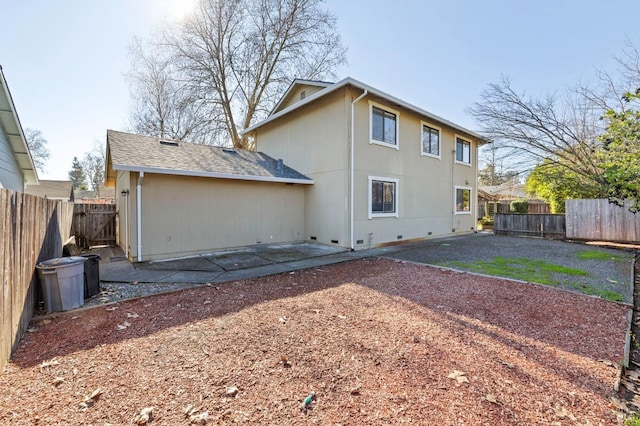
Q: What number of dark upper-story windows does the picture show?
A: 3